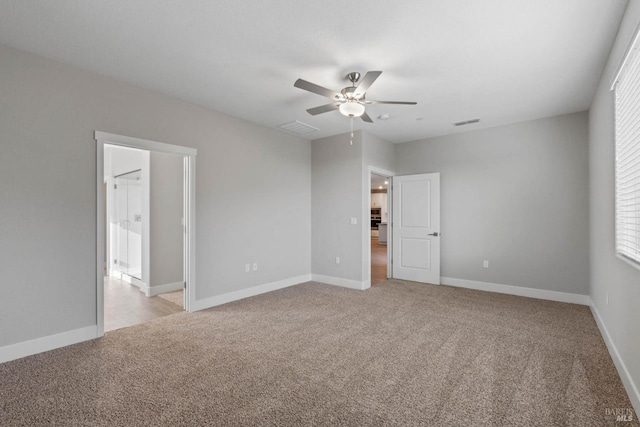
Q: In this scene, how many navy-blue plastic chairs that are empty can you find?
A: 0